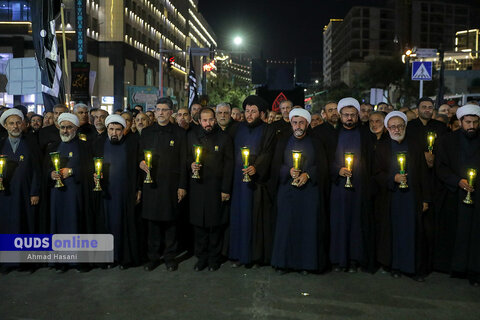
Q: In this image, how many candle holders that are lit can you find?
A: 11